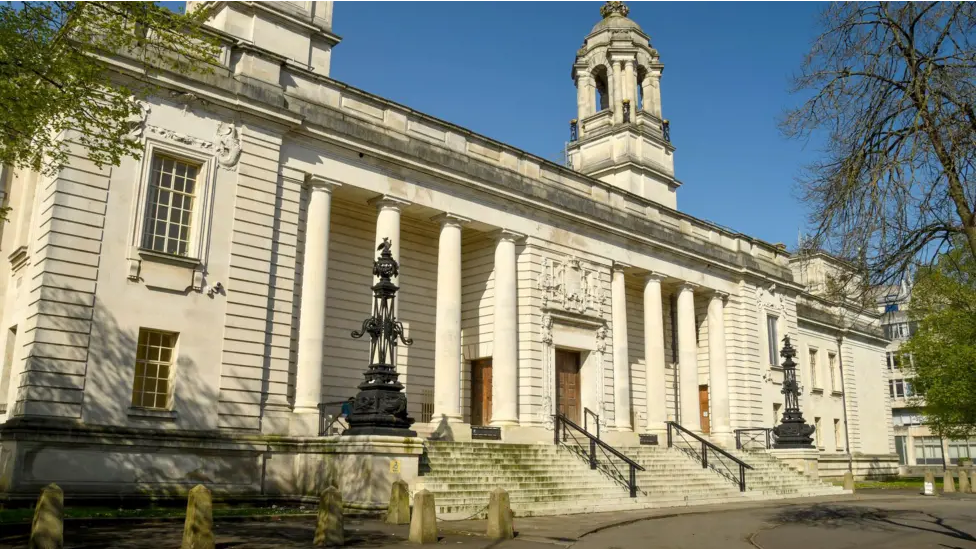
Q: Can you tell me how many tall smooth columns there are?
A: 8